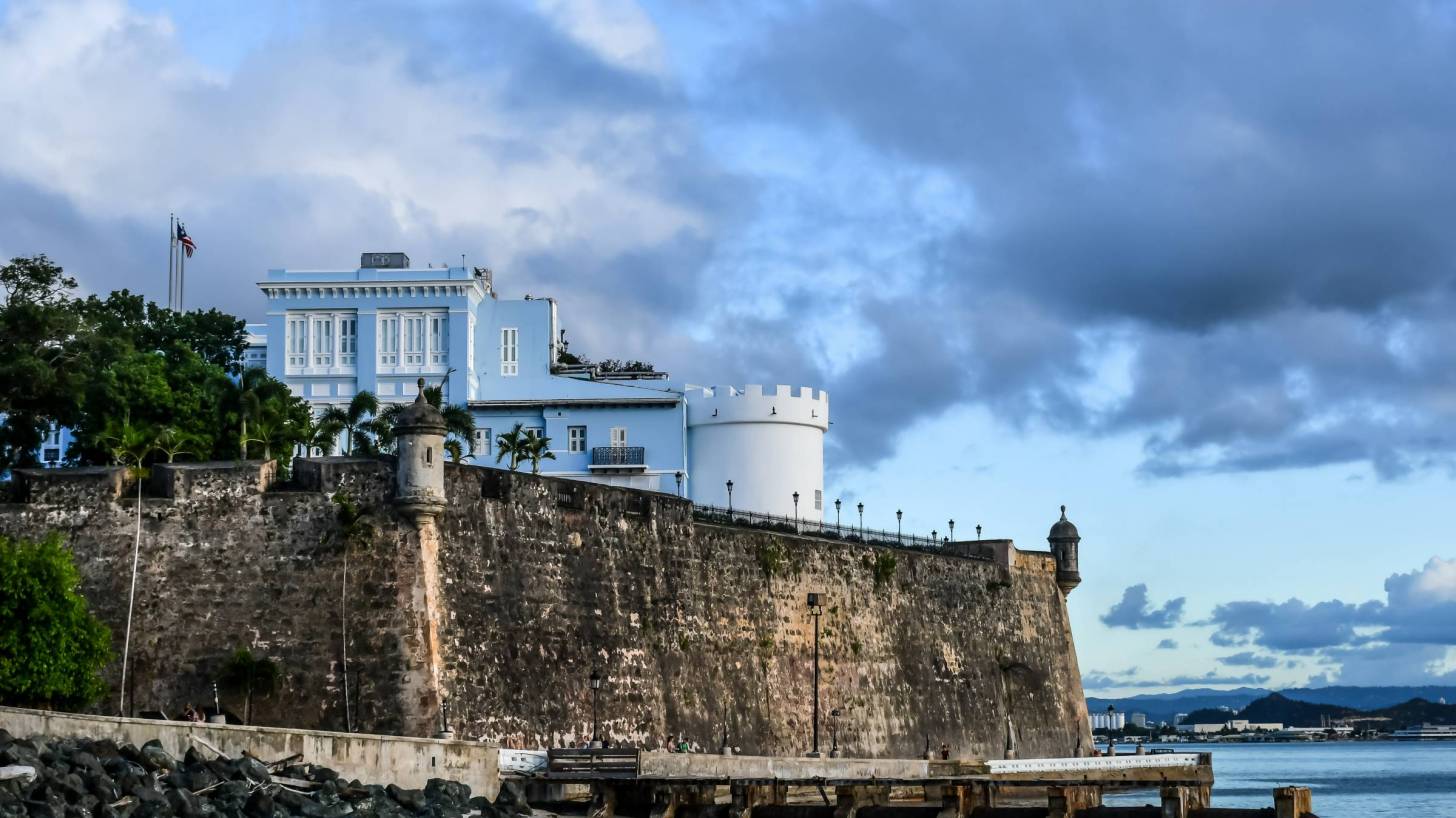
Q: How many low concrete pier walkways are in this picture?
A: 1